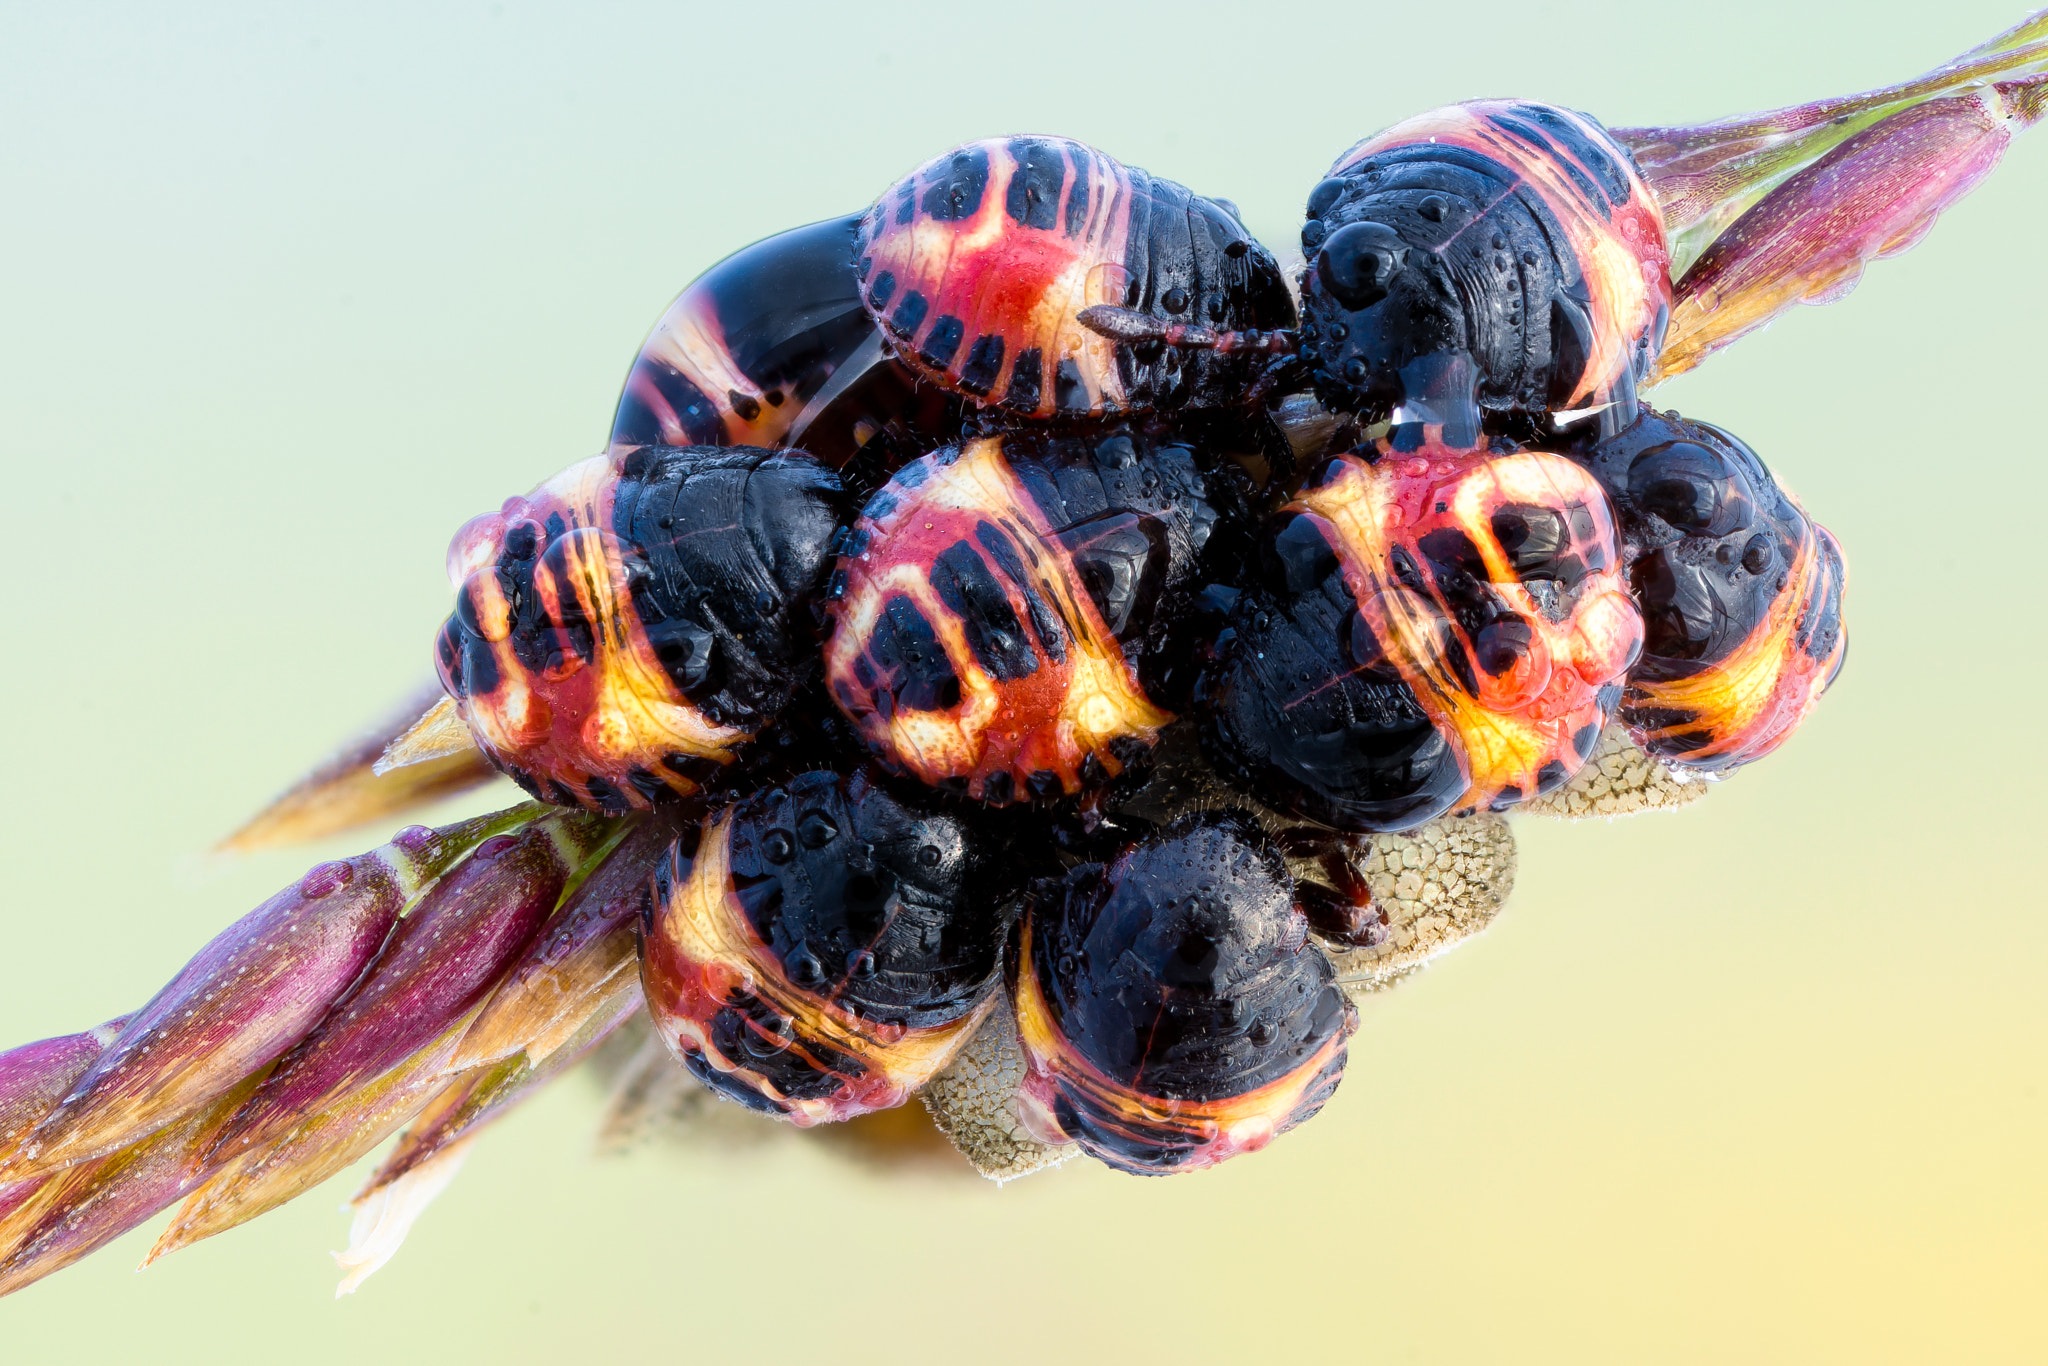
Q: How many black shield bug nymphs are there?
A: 9